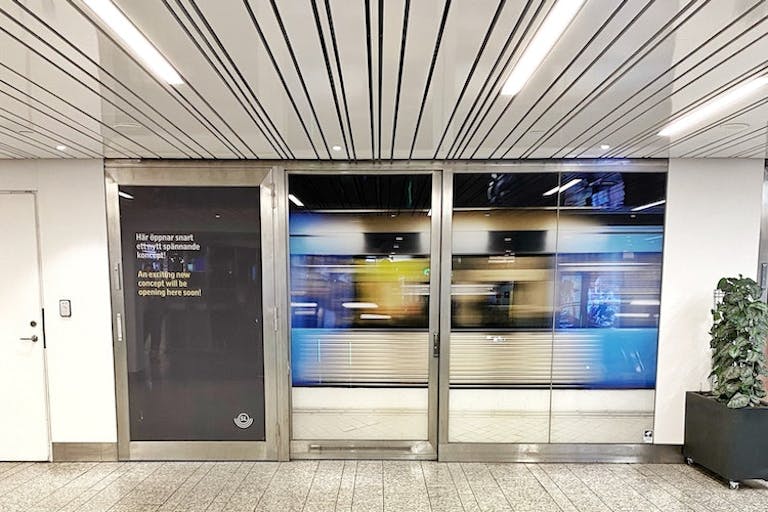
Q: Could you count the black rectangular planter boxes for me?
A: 1